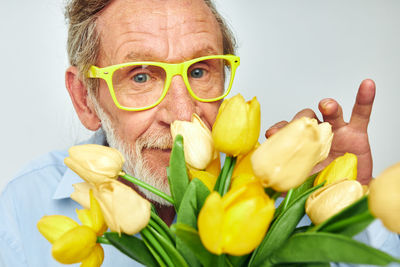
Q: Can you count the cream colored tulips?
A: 6